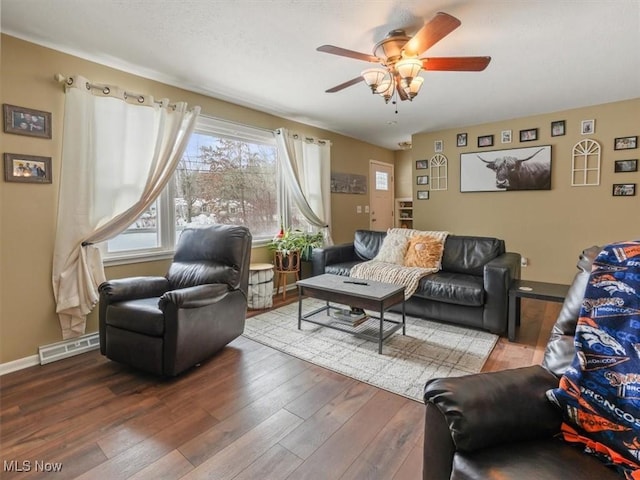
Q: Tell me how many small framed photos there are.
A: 15